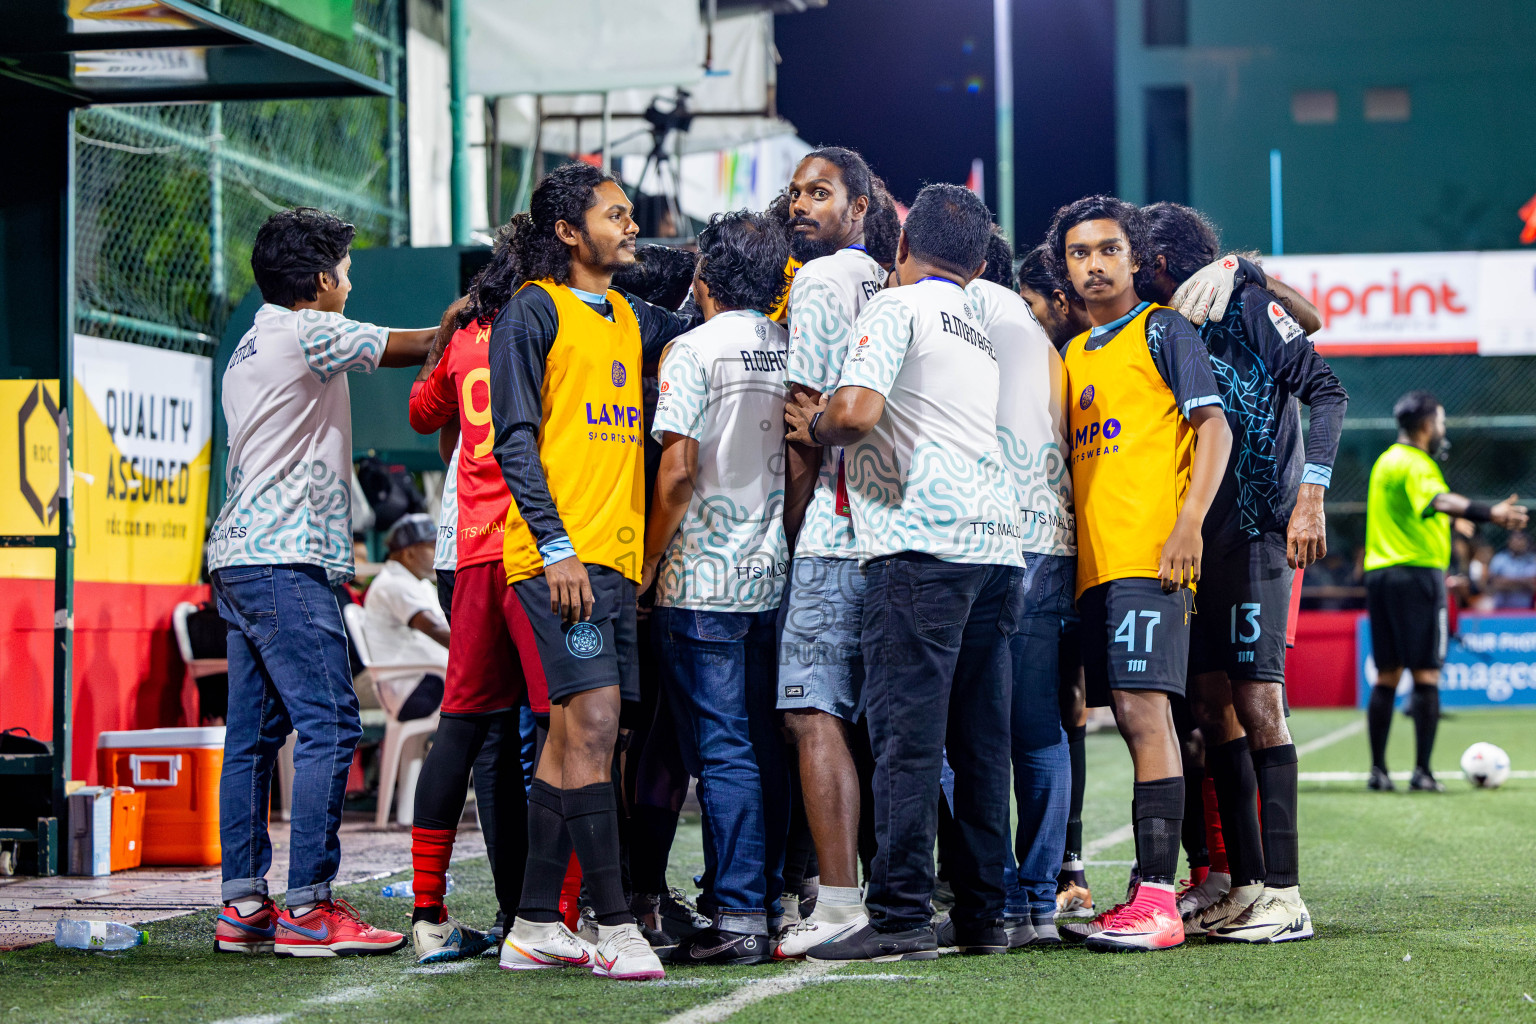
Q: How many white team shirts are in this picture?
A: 6